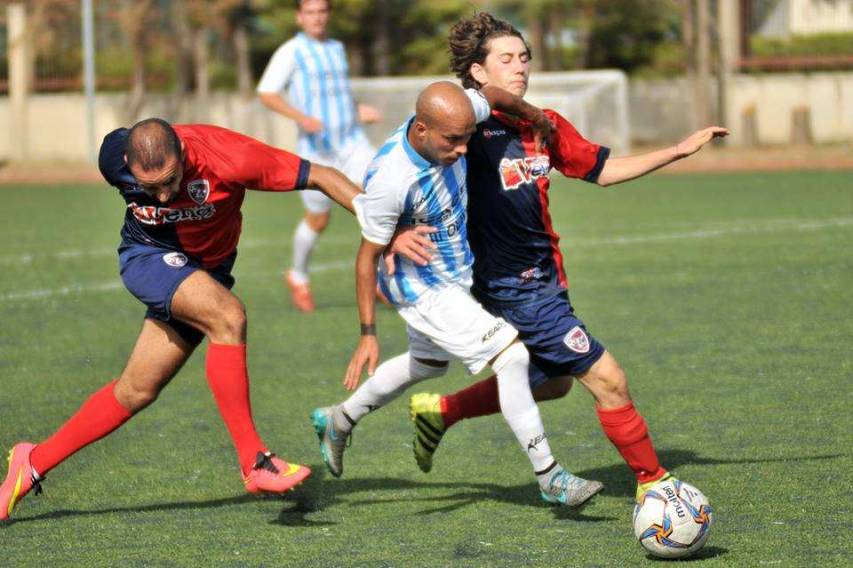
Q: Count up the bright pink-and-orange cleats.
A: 2